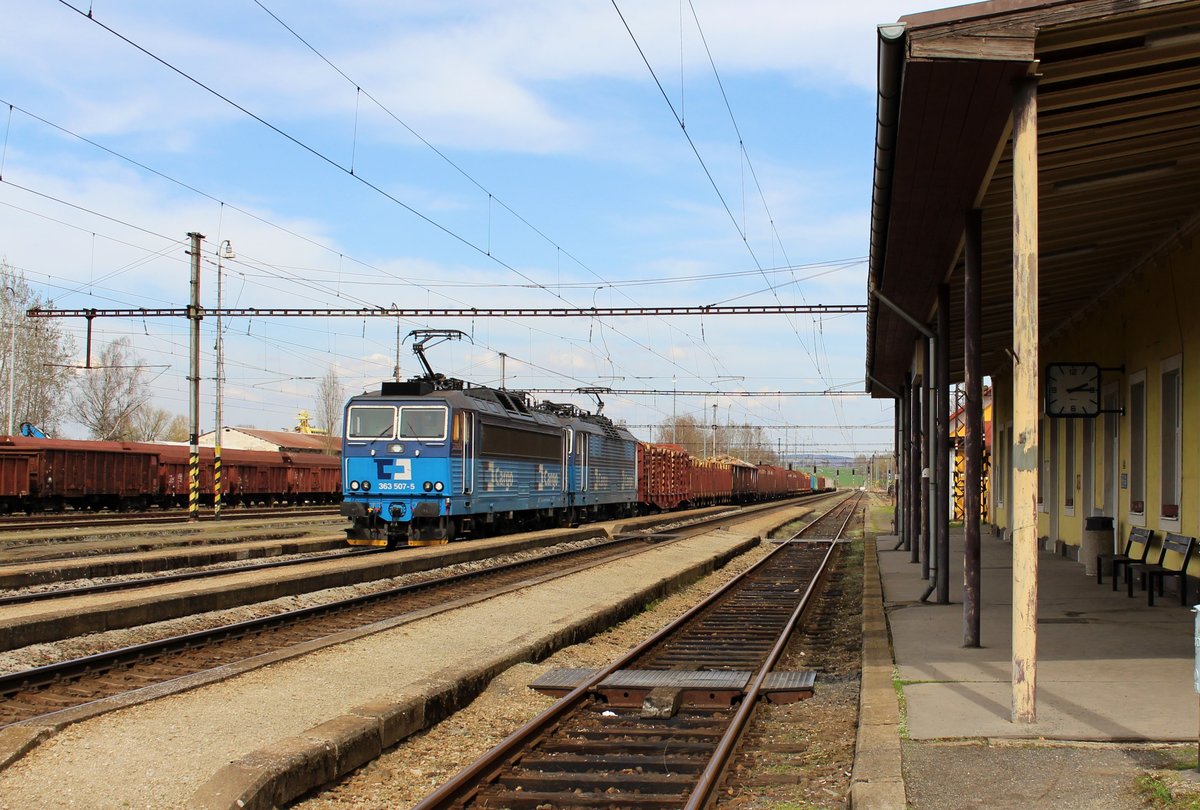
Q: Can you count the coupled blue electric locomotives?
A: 2